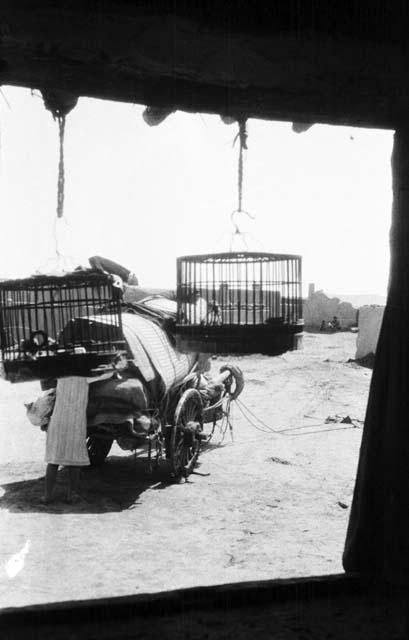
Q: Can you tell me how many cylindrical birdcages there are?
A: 2